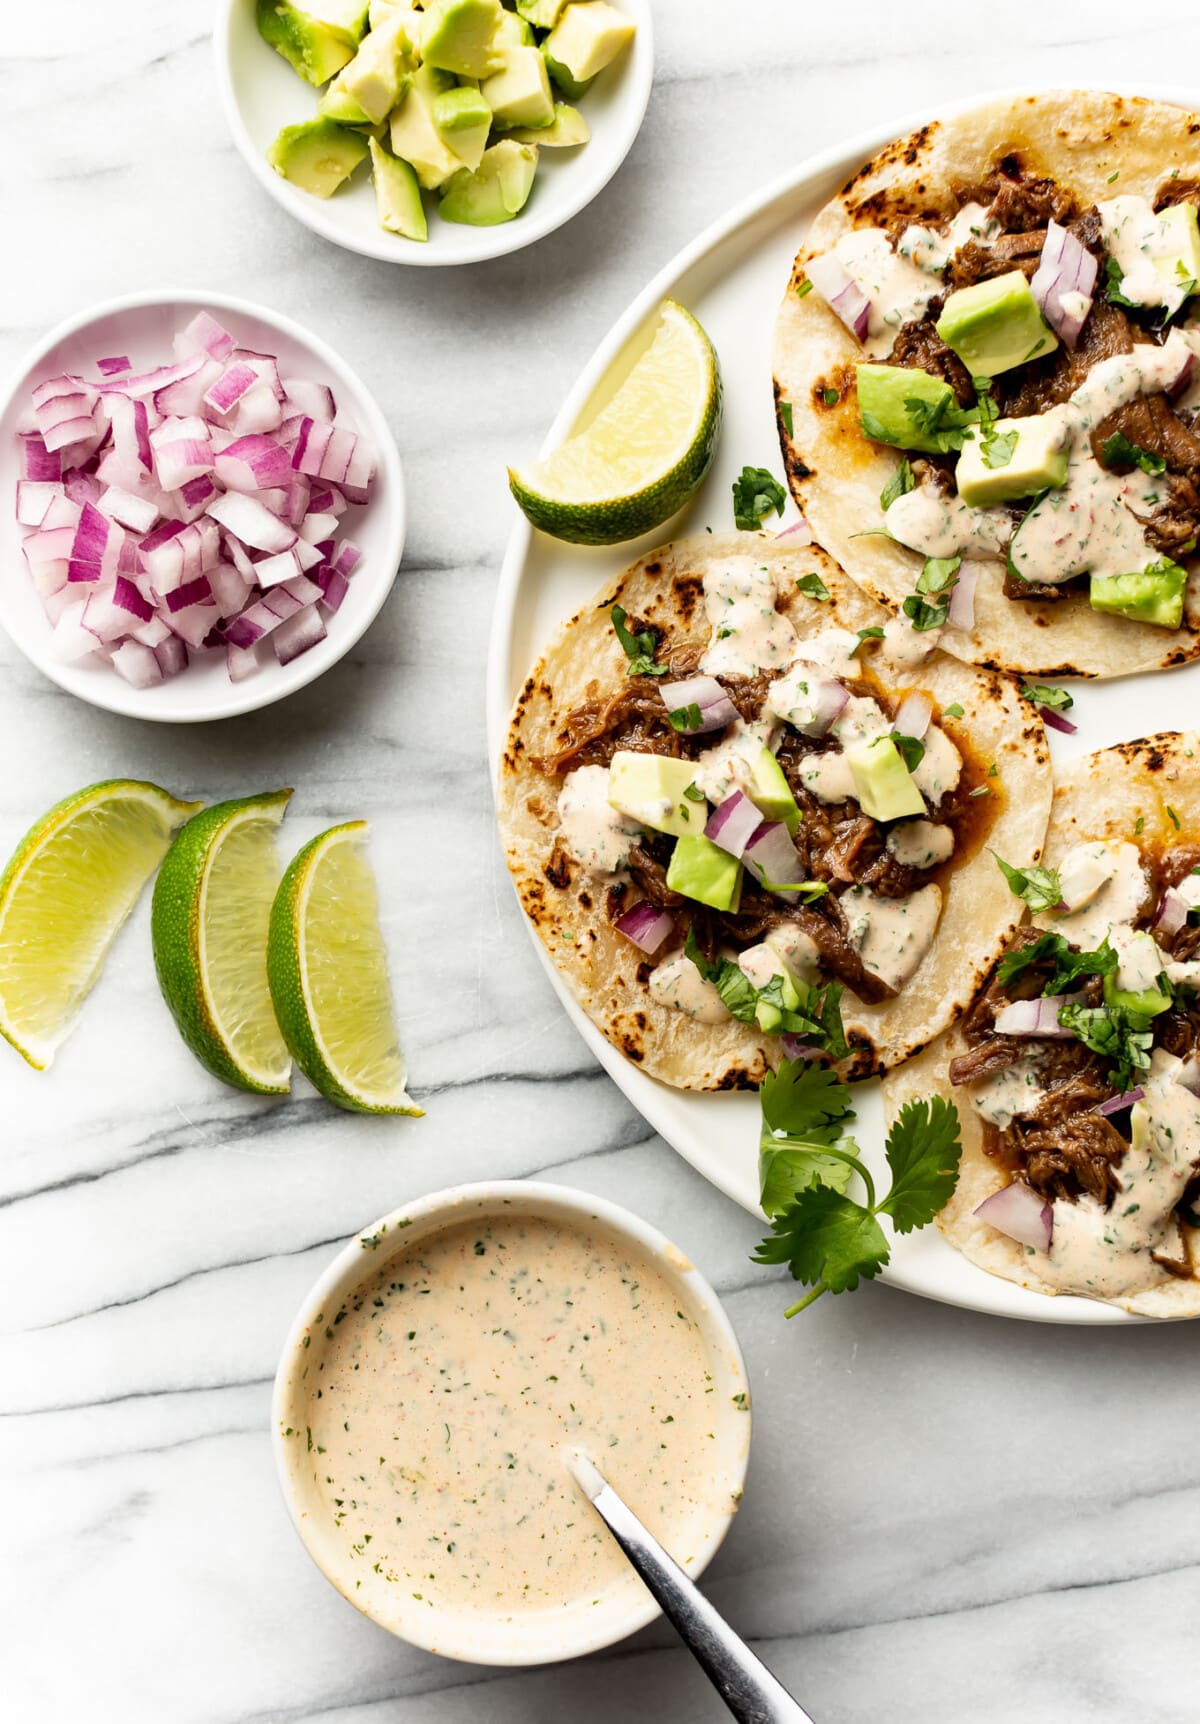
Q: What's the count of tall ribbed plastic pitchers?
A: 0